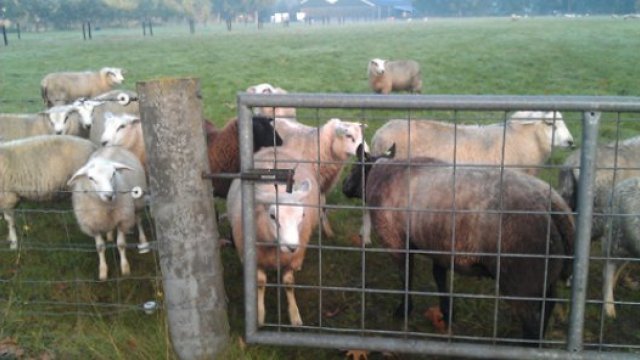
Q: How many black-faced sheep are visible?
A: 2